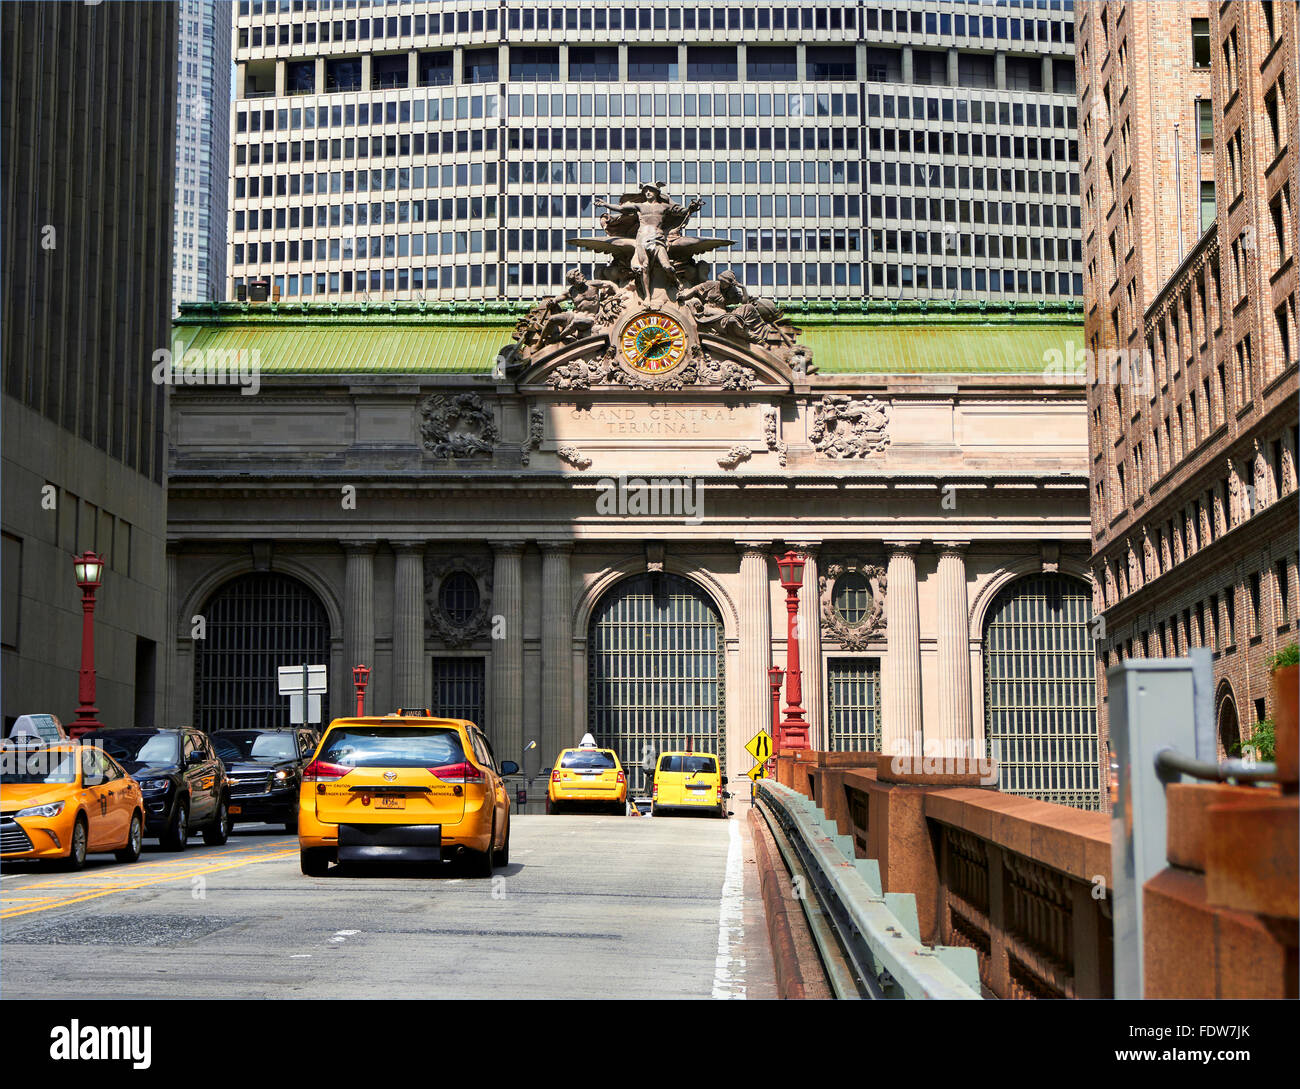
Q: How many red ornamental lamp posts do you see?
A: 4